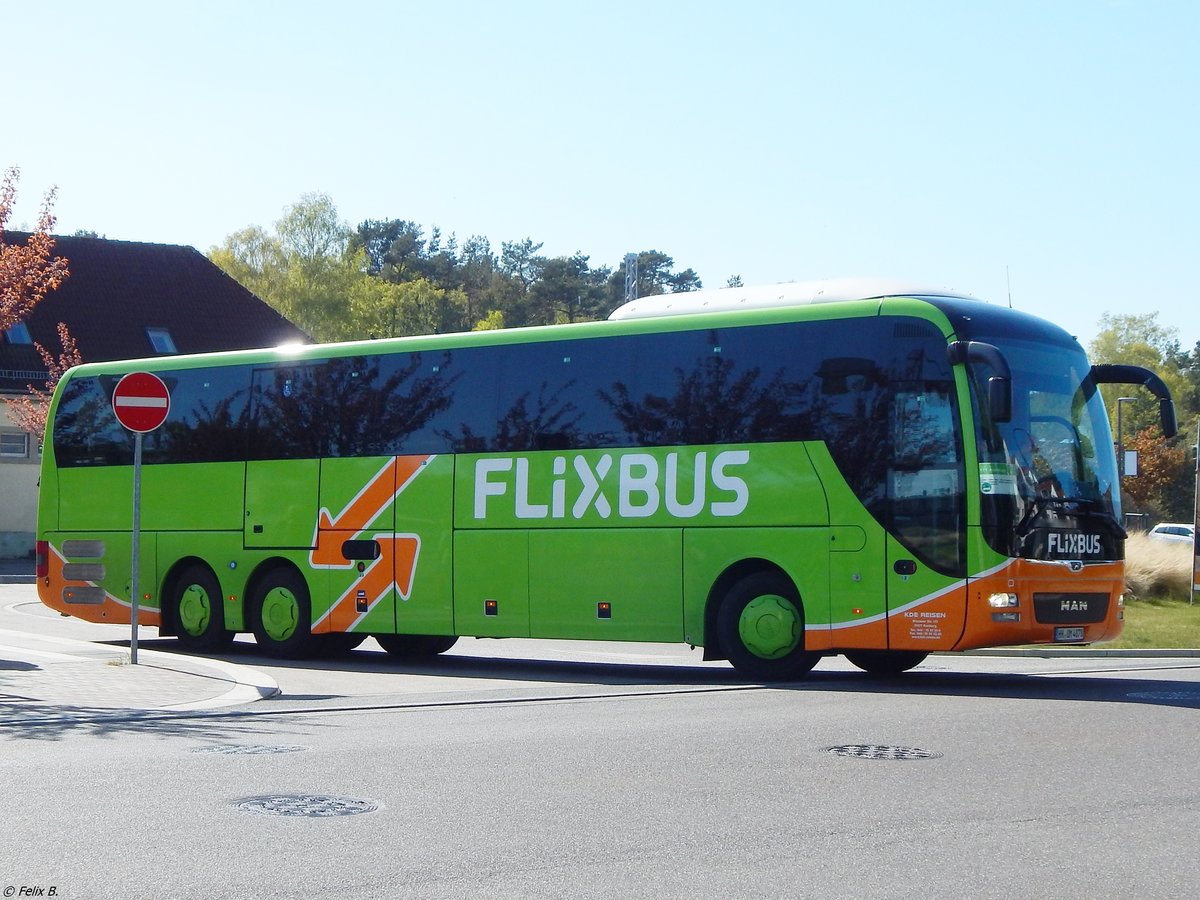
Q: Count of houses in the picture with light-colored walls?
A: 1